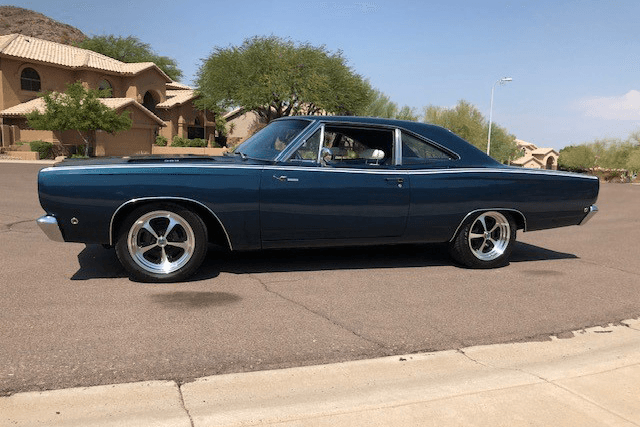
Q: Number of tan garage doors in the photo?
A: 1